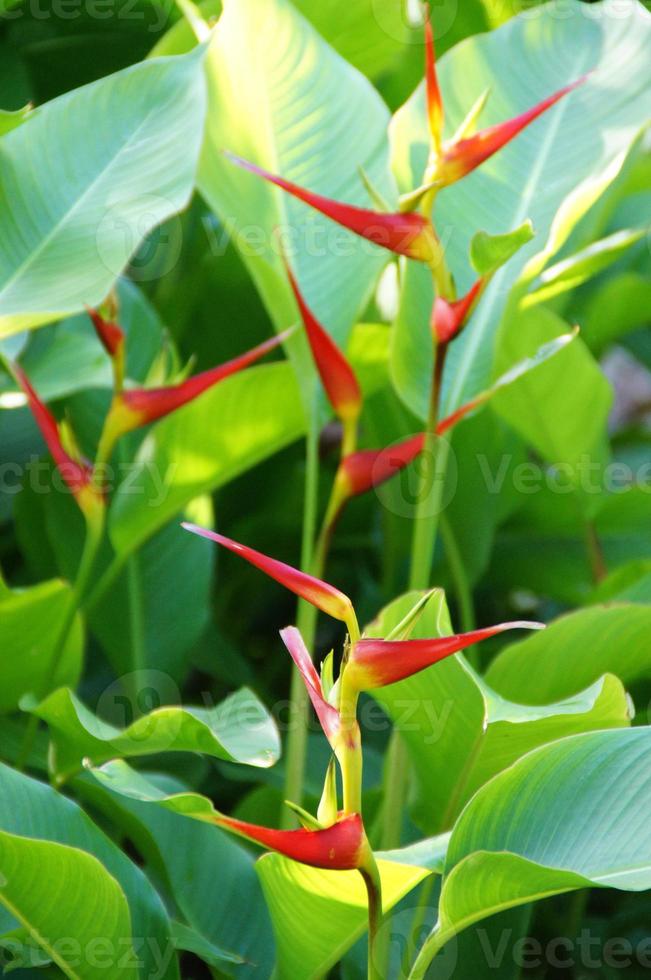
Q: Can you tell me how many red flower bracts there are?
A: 13